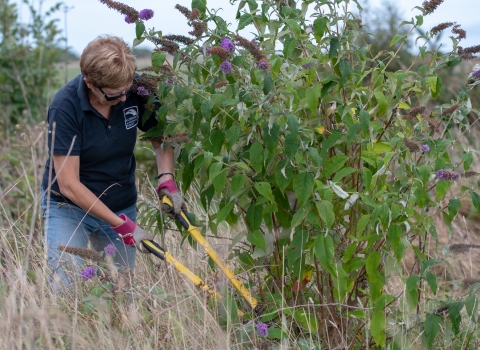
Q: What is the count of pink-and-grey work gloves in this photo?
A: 2